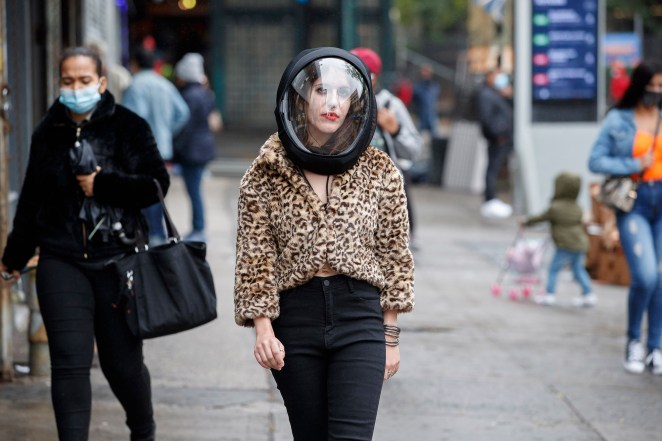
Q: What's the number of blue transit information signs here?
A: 1